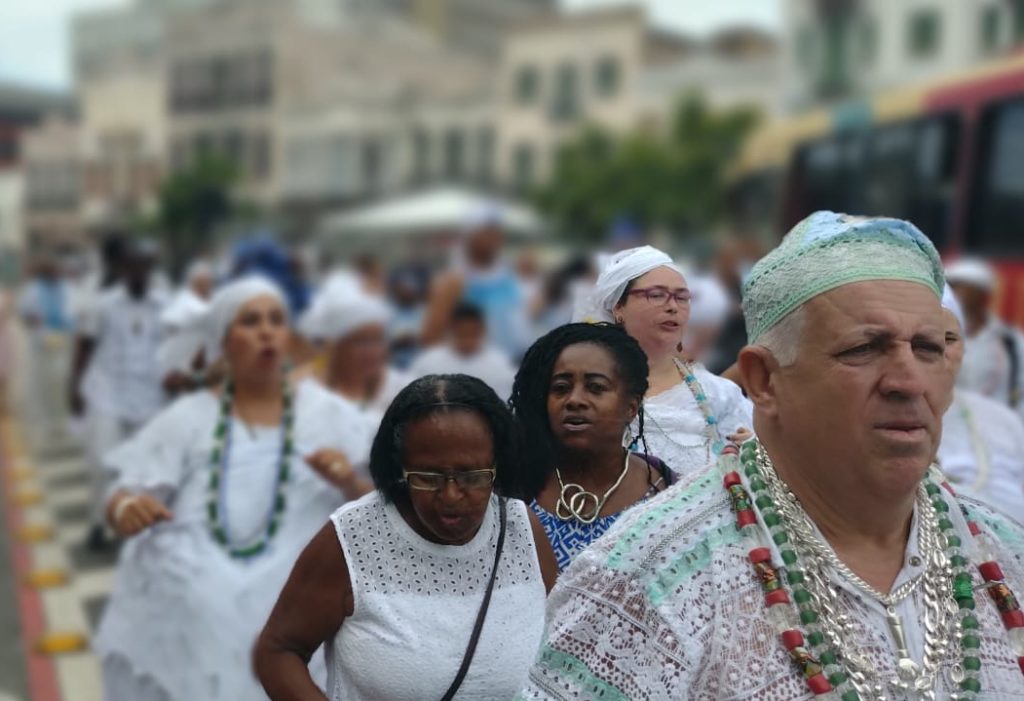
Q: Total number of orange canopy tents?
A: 0